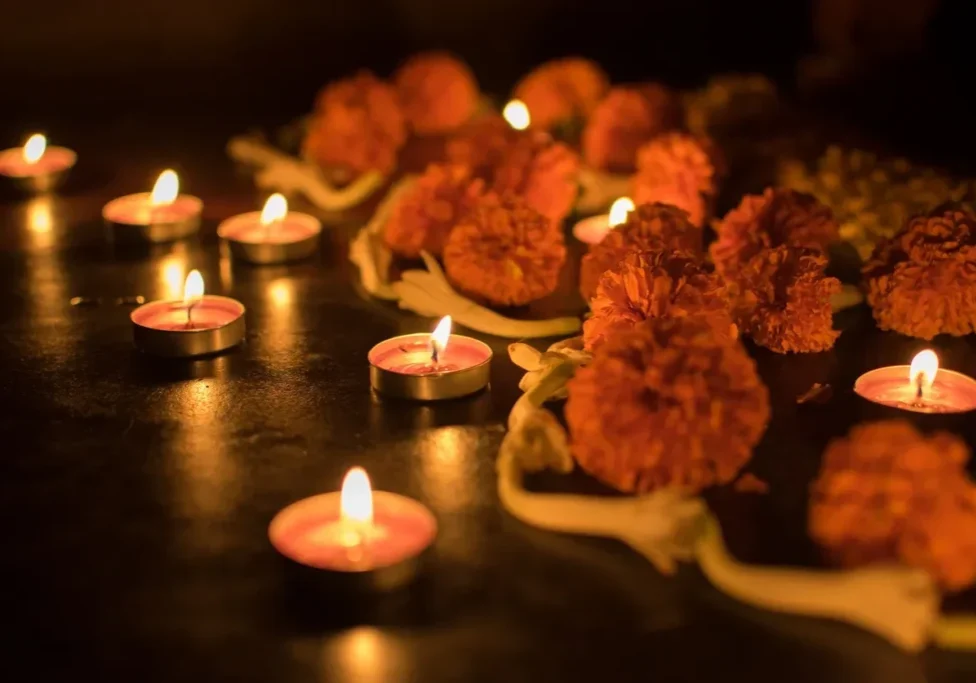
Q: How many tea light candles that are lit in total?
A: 9